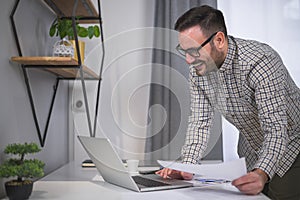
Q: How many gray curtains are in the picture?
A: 1